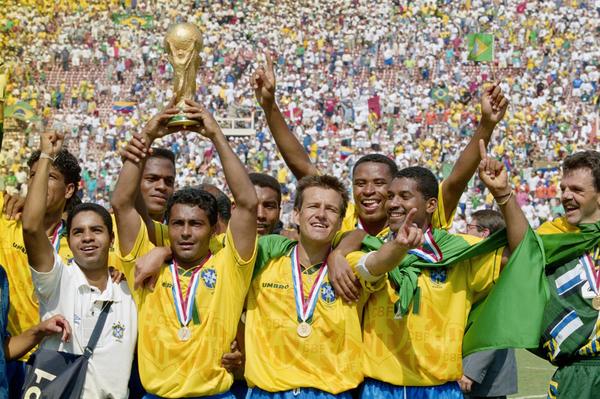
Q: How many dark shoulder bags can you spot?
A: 1